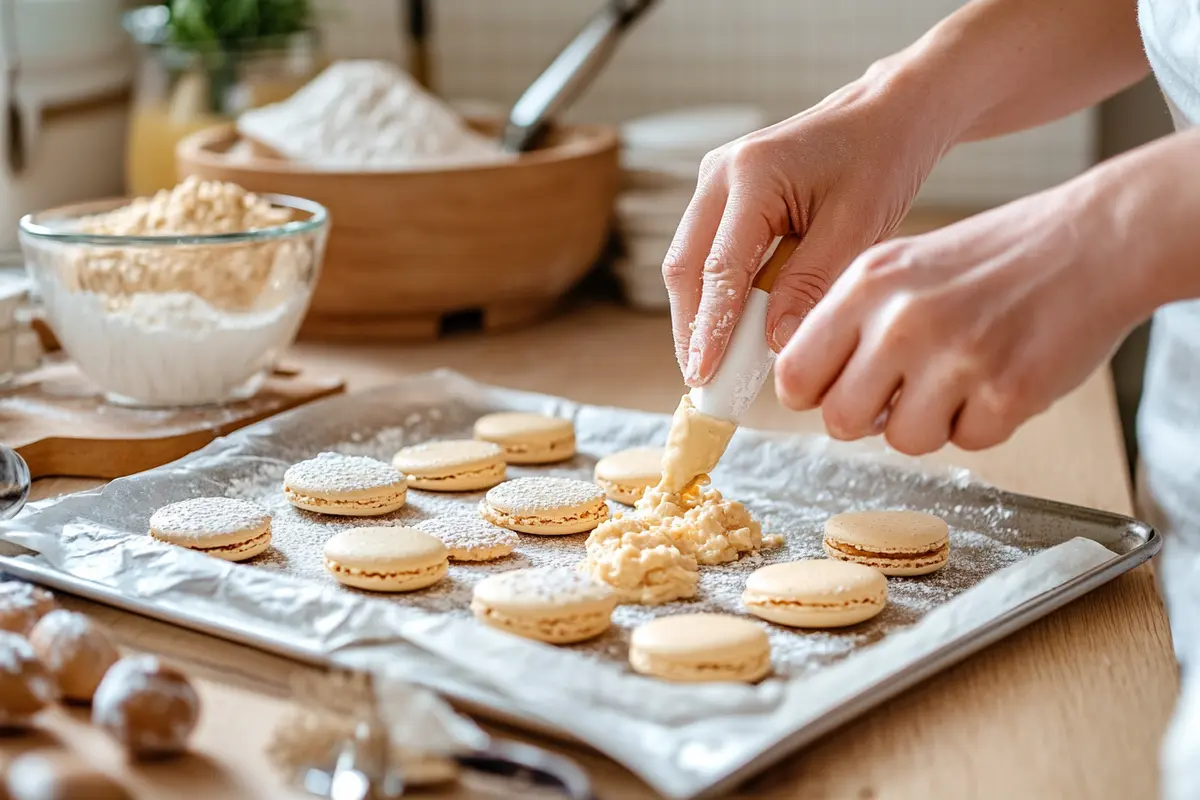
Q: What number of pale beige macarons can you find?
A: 12